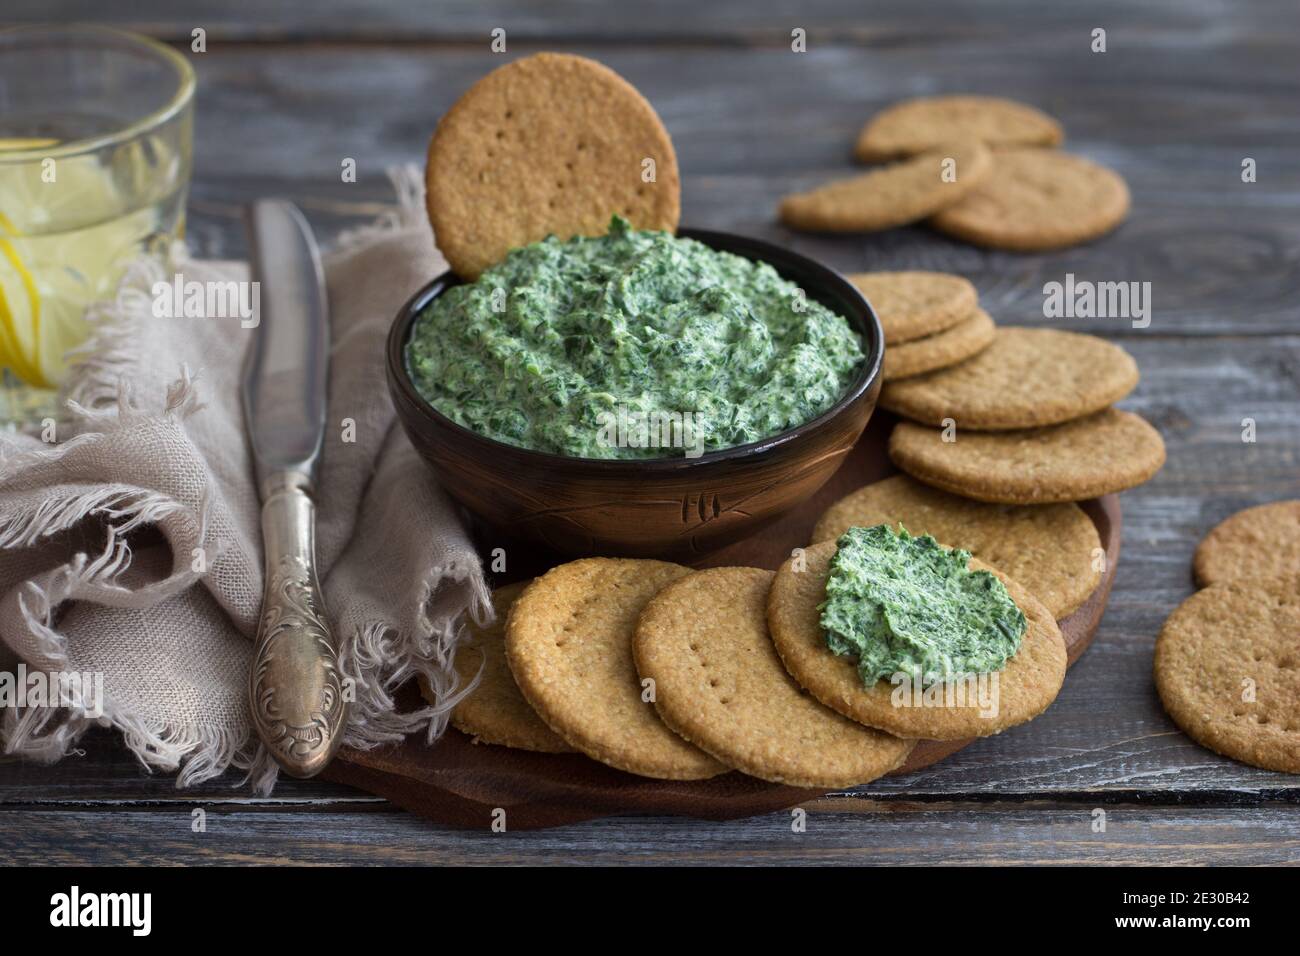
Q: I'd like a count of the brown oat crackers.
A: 15